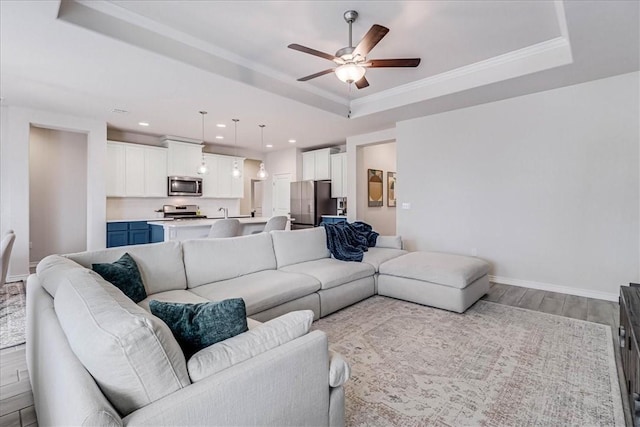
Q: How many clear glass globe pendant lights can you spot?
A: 3